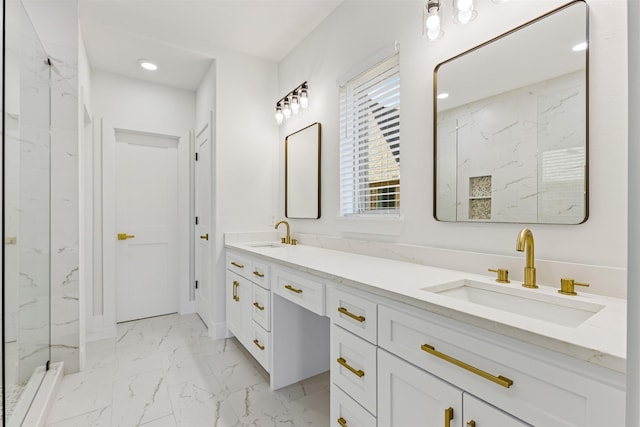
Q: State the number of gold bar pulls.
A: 13